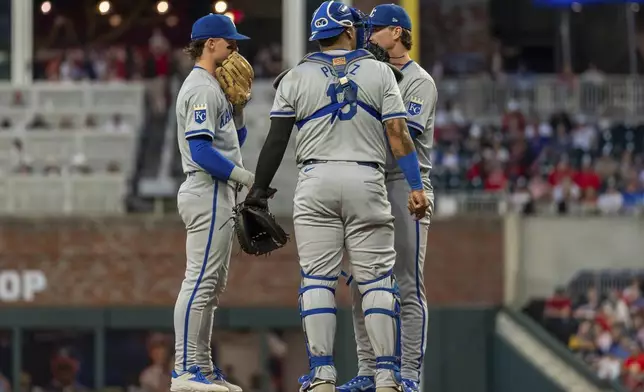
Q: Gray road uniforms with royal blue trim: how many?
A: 3